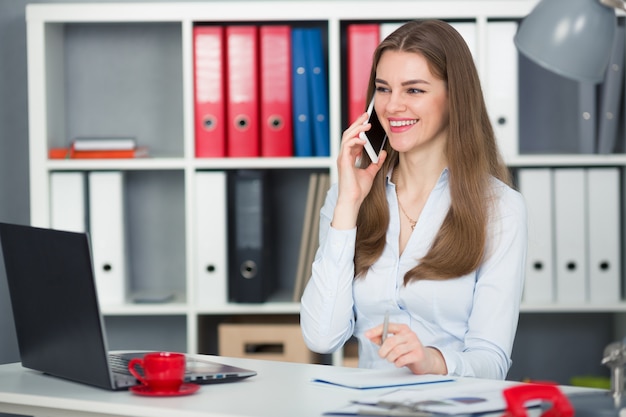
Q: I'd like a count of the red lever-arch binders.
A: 4